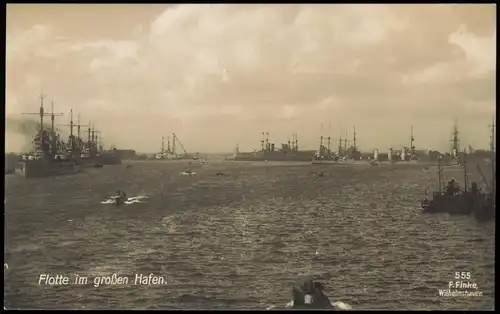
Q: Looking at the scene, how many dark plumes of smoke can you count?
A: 1